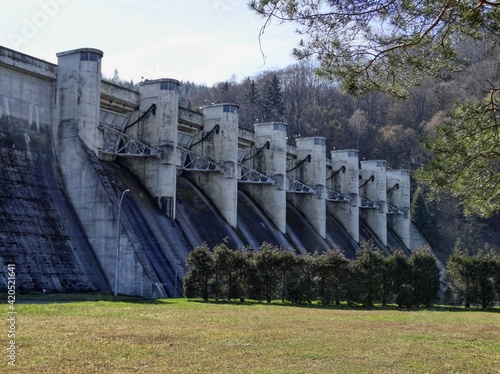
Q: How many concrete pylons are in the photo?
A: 8